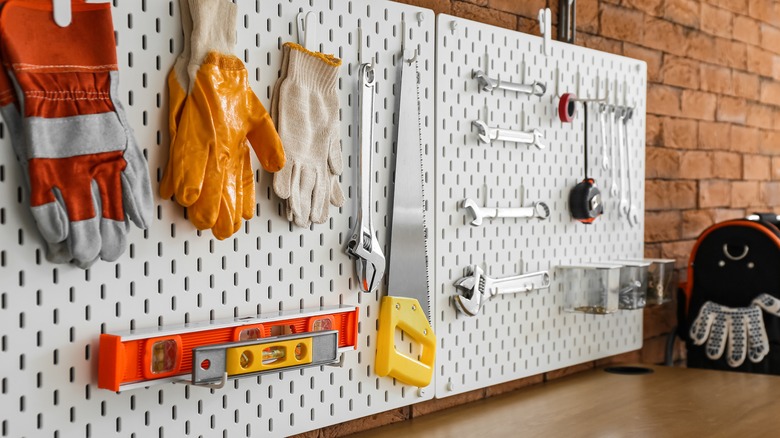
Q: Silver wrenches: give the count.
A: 9